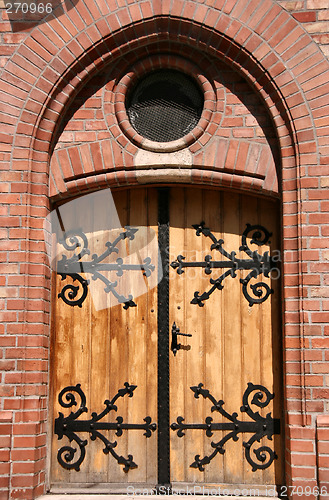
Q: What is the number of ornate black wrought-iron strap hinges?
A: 4